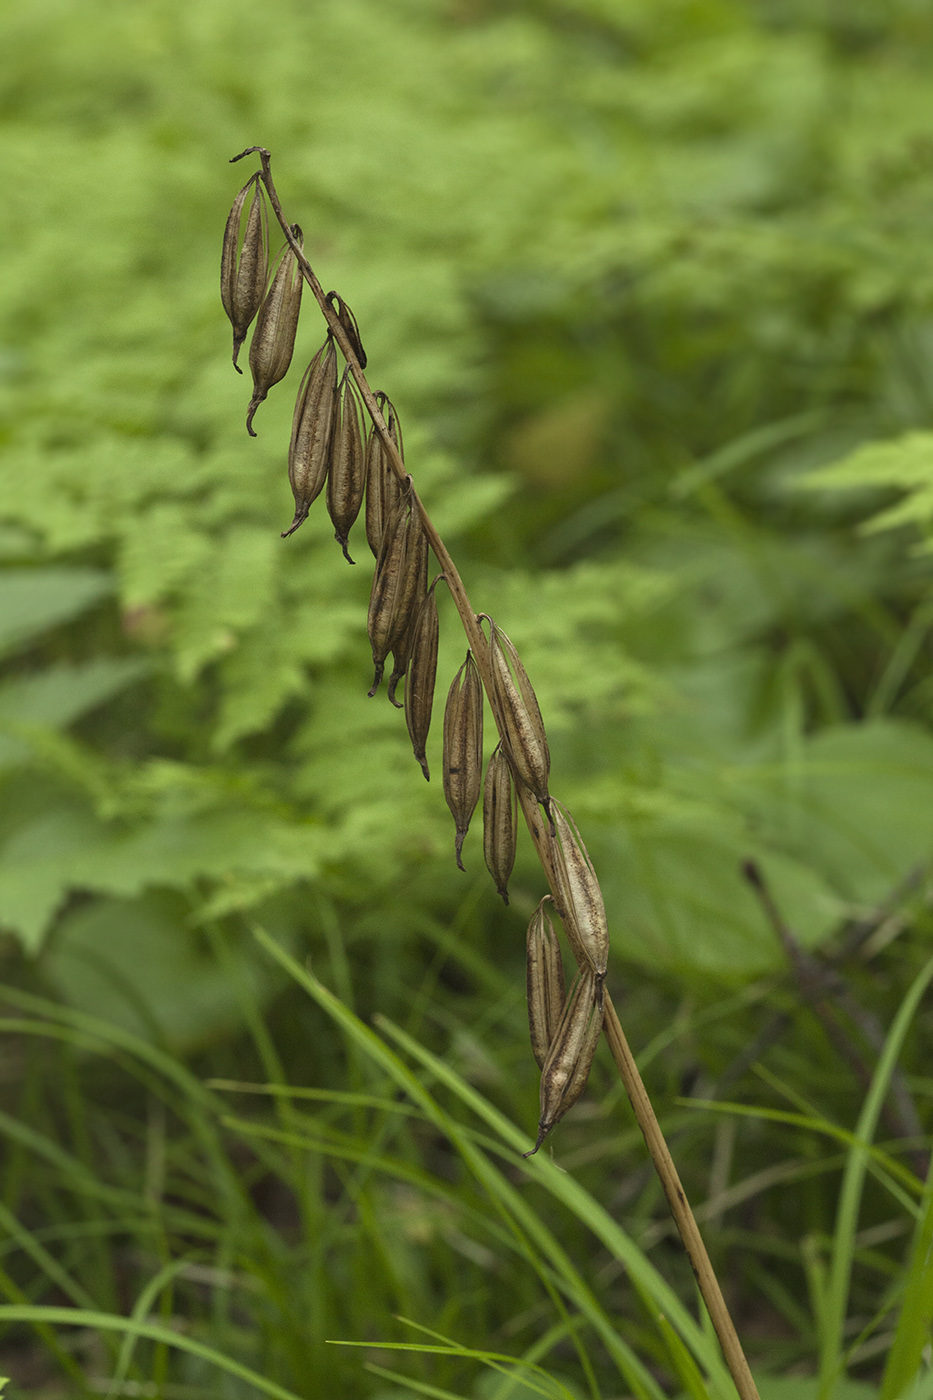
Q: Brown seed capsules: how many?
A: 15